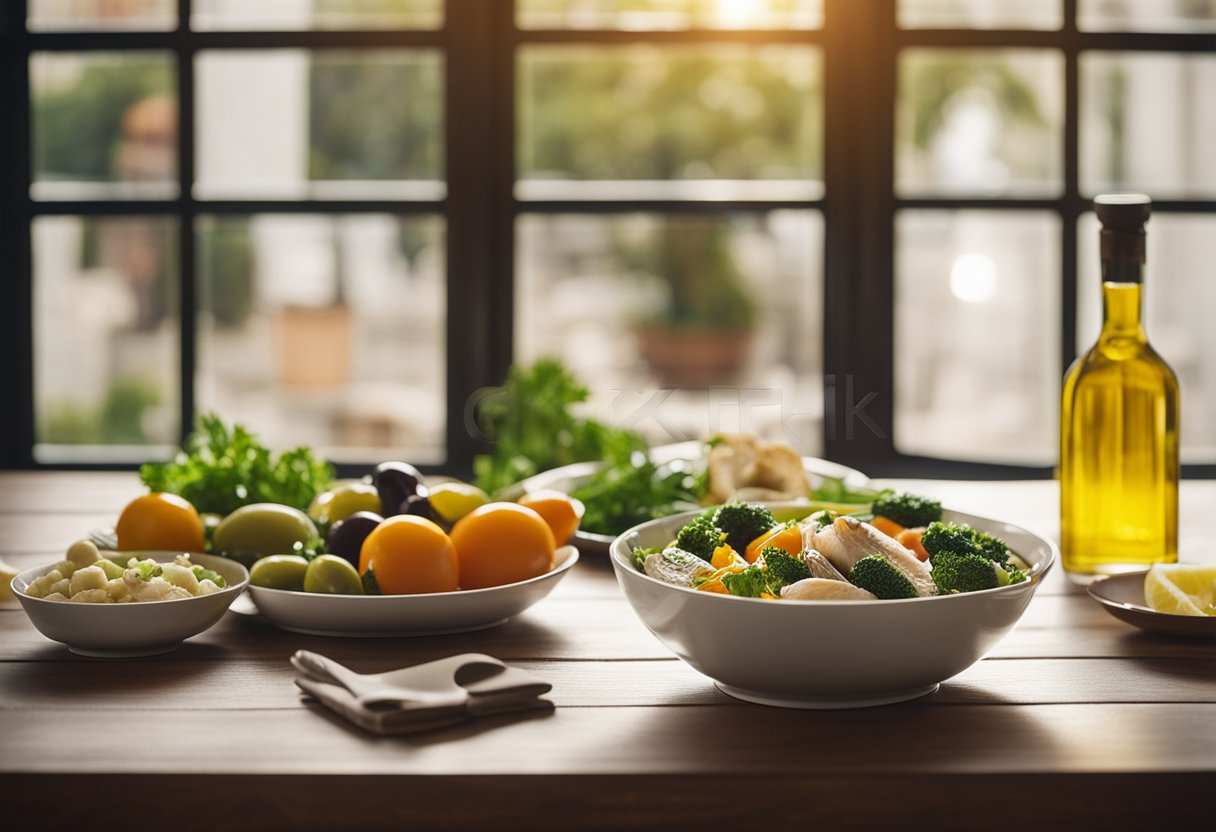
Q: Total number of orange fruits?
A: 4